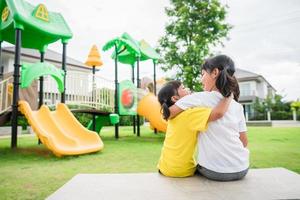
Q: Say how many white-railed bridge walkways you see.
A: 1